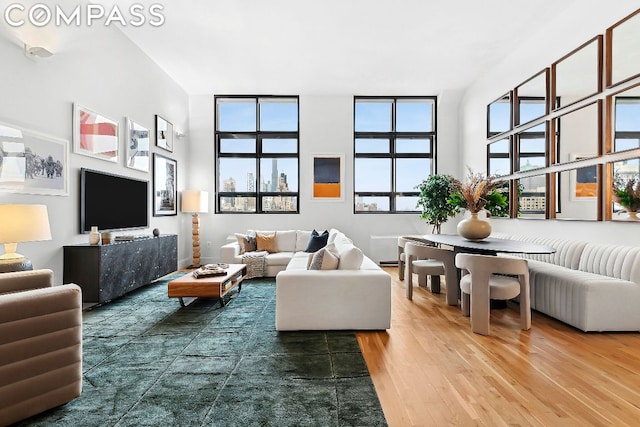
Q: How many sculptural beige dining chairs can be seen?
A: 3